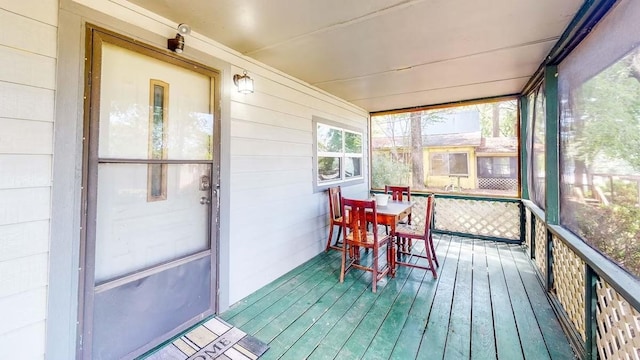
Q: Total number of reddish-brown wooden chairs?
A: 4